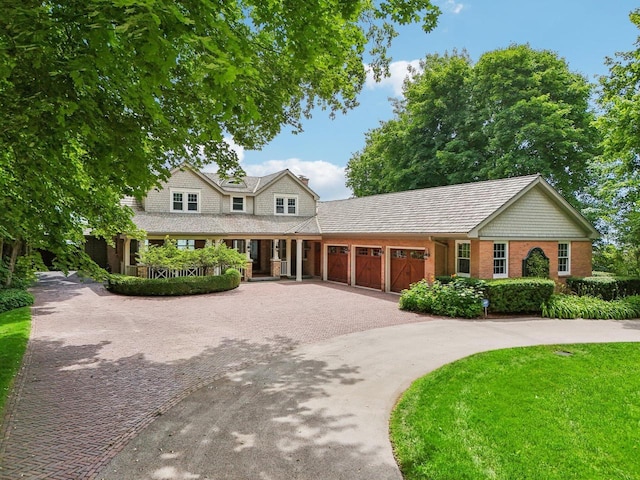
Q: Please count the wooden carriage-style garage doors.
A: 3